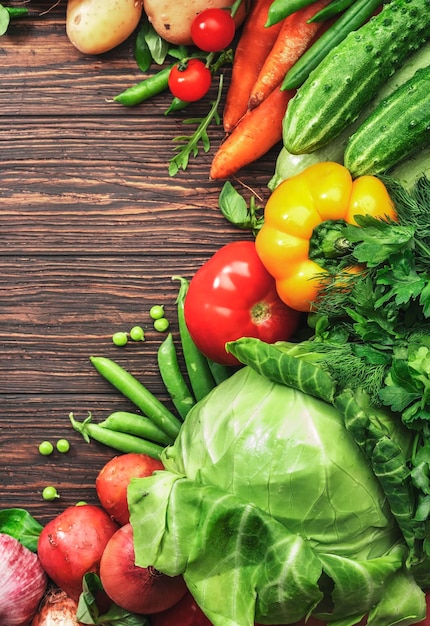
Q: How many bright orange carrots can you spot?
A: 3